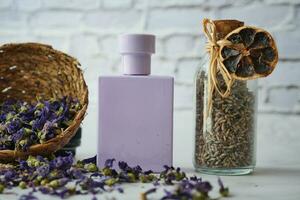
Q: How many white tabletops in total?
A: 1